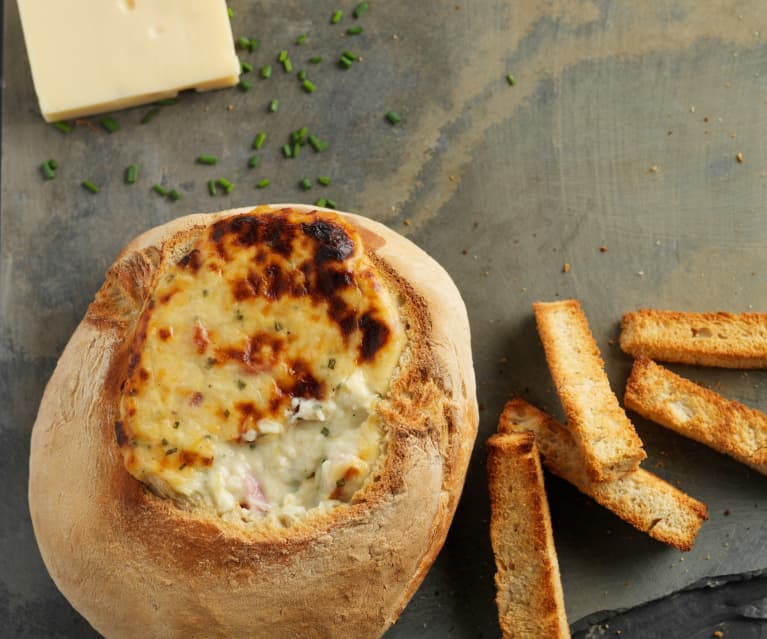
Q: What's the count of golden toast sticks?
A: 5